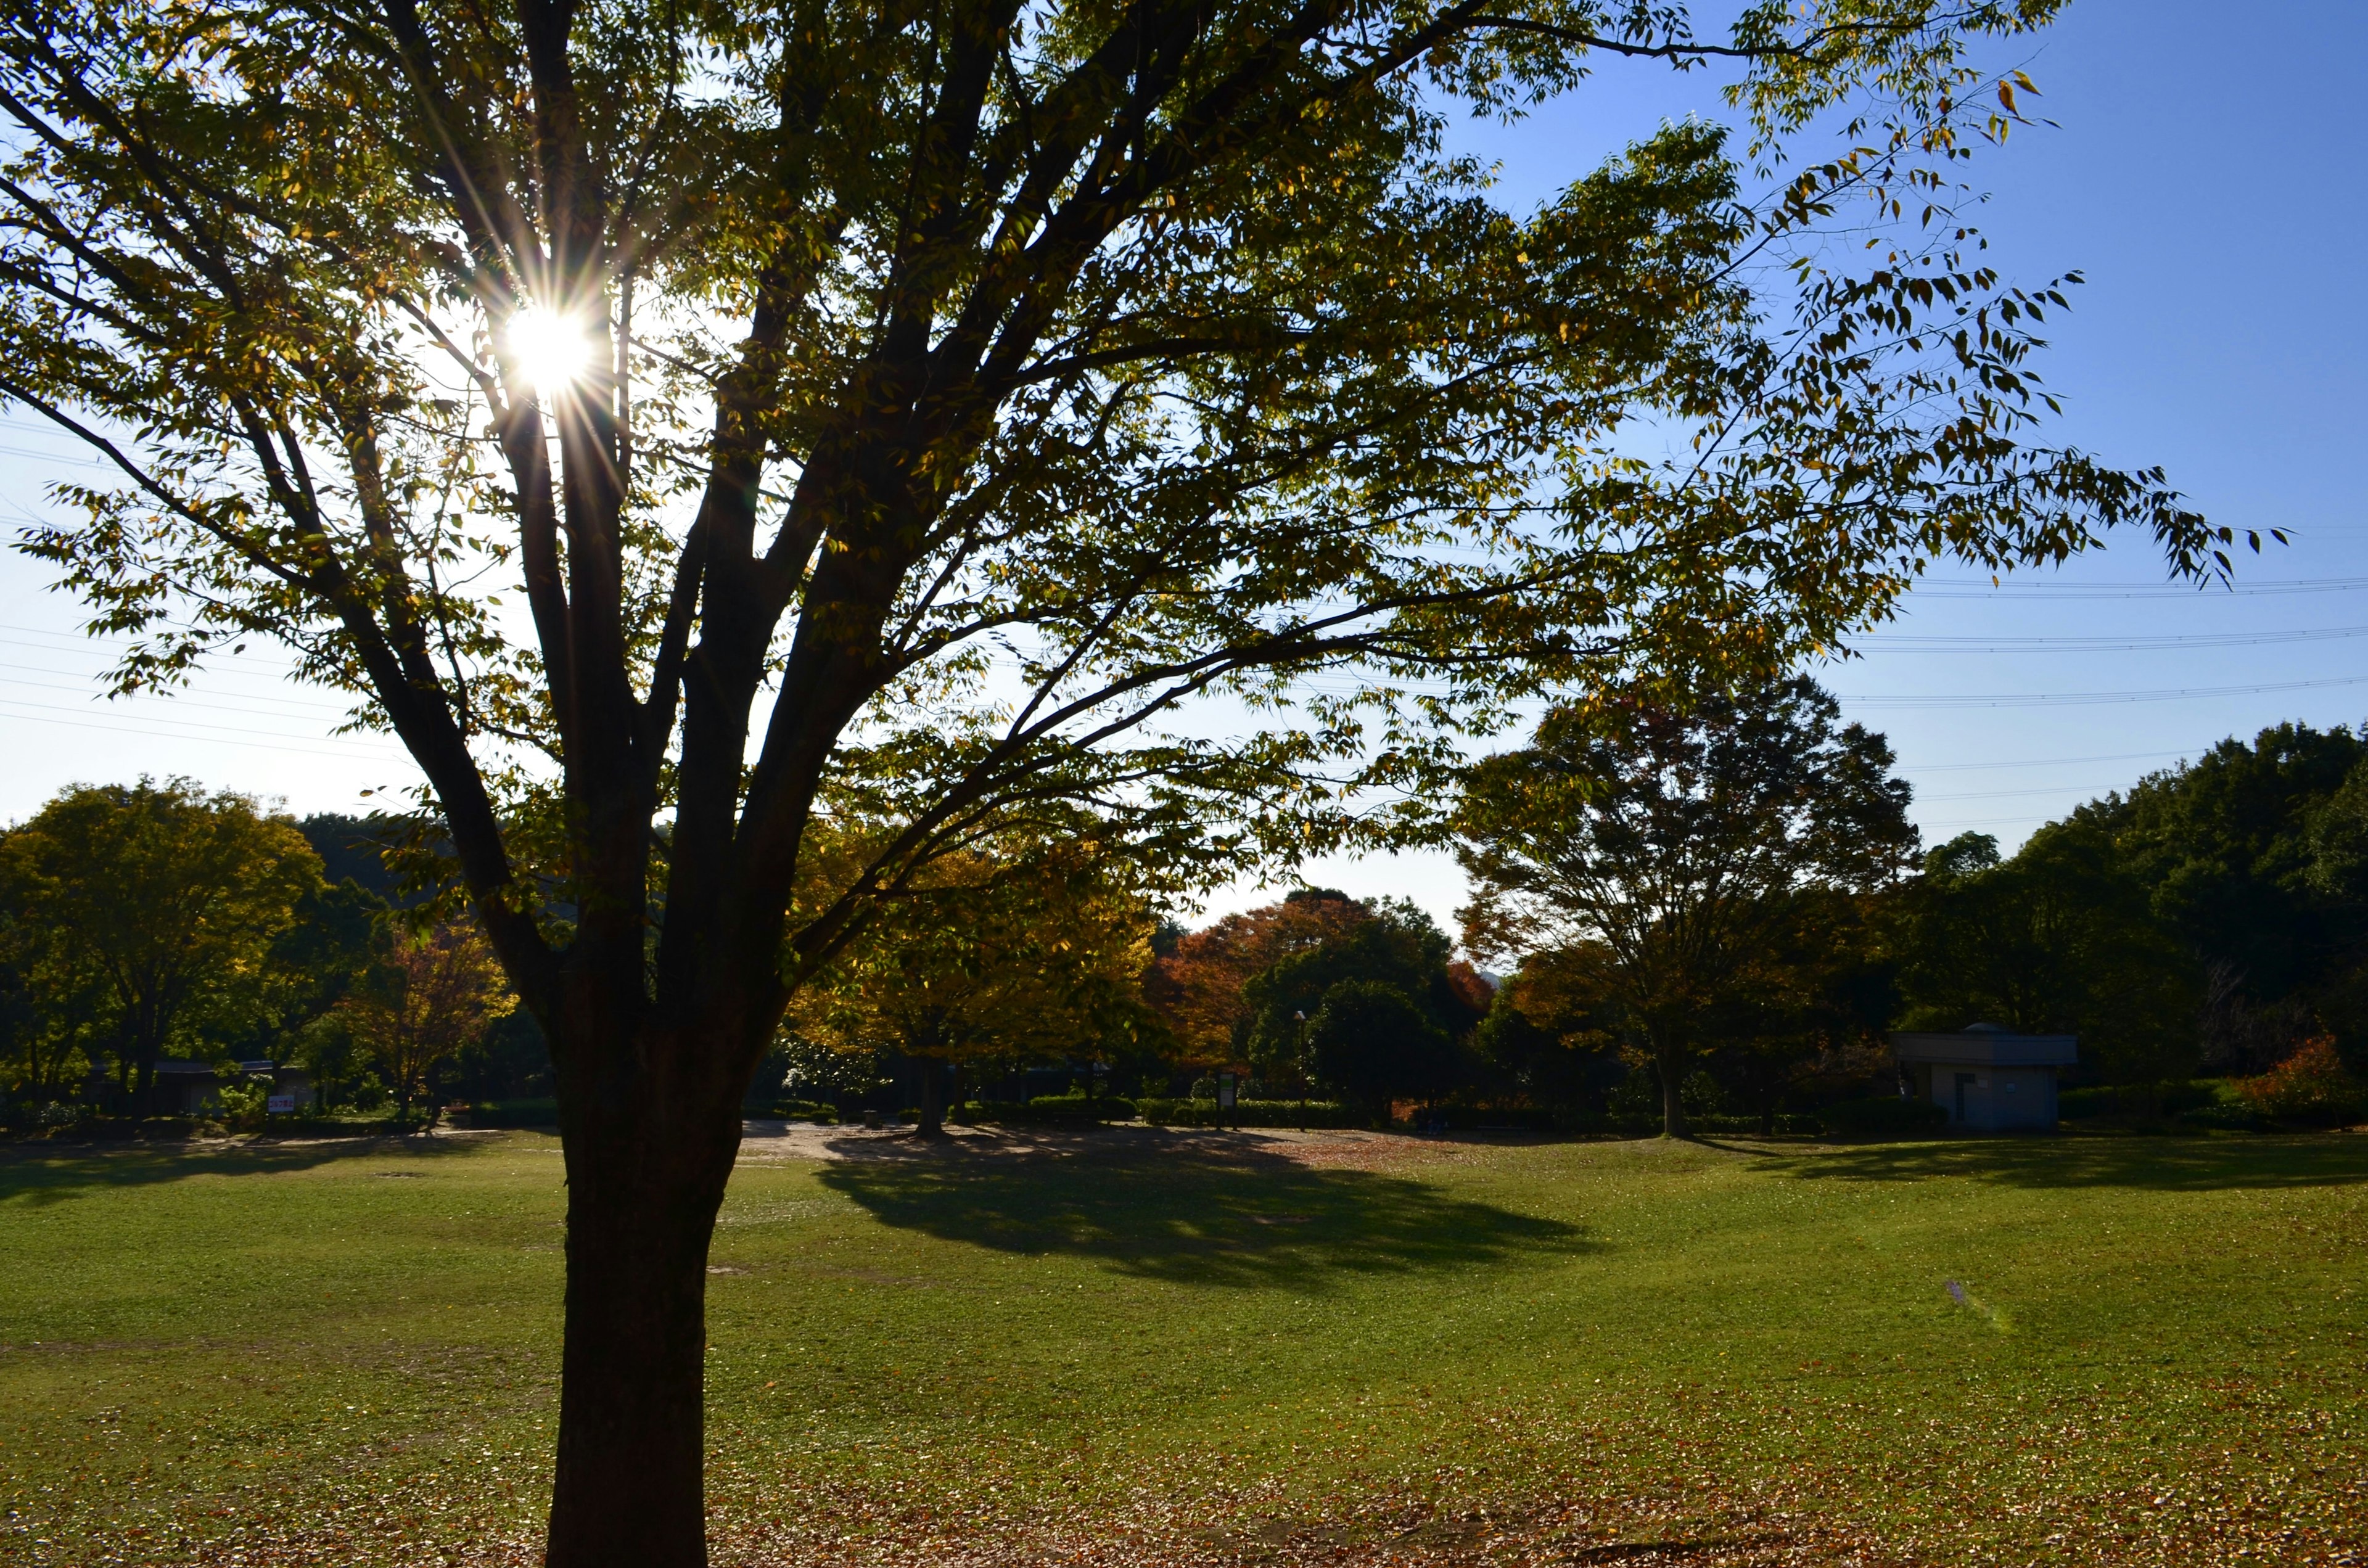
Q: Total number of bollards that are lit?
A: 0